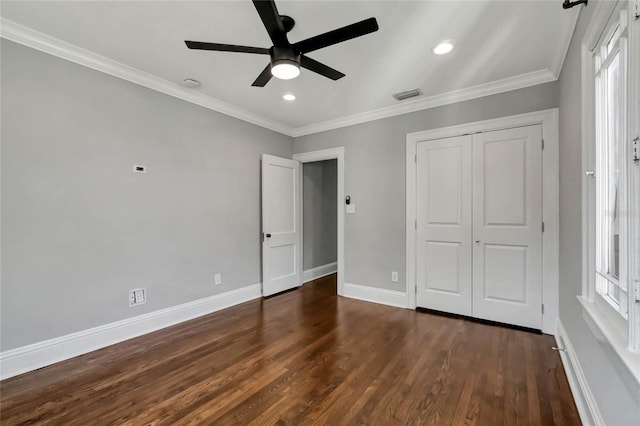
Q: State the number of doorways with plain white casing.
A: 2